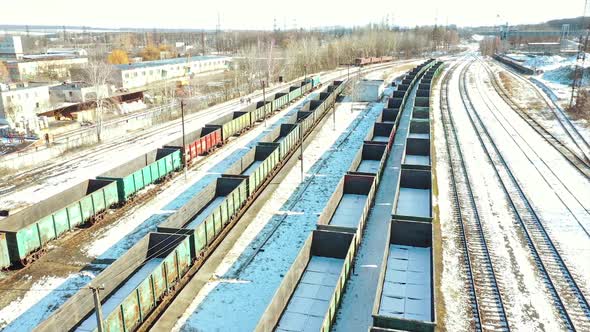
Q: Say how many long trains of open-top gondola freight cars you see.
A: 4